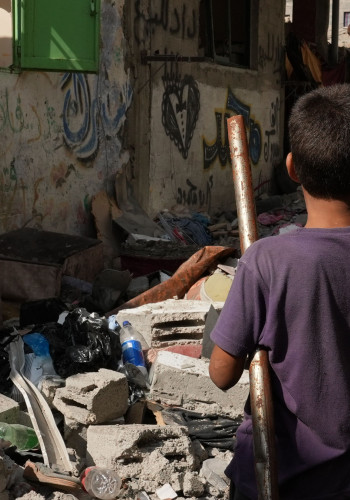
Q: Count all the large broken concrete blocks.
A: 4